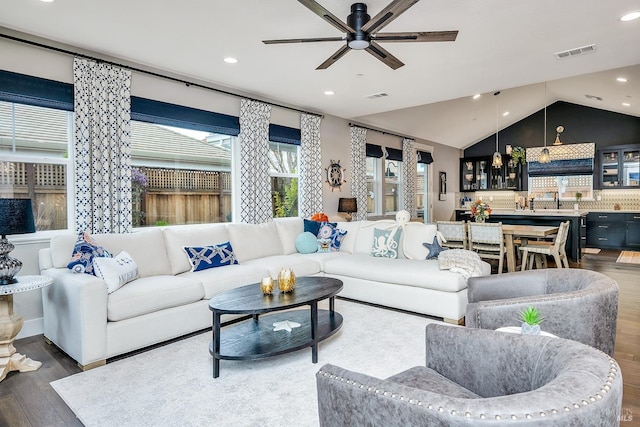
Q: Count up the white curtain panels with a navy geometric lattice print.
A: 5